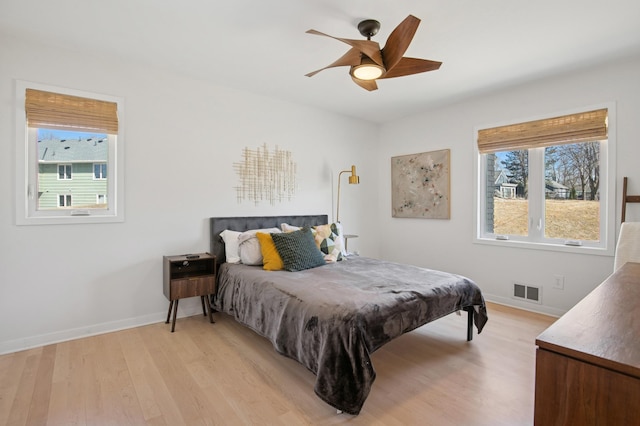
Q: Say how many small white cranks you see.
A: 3